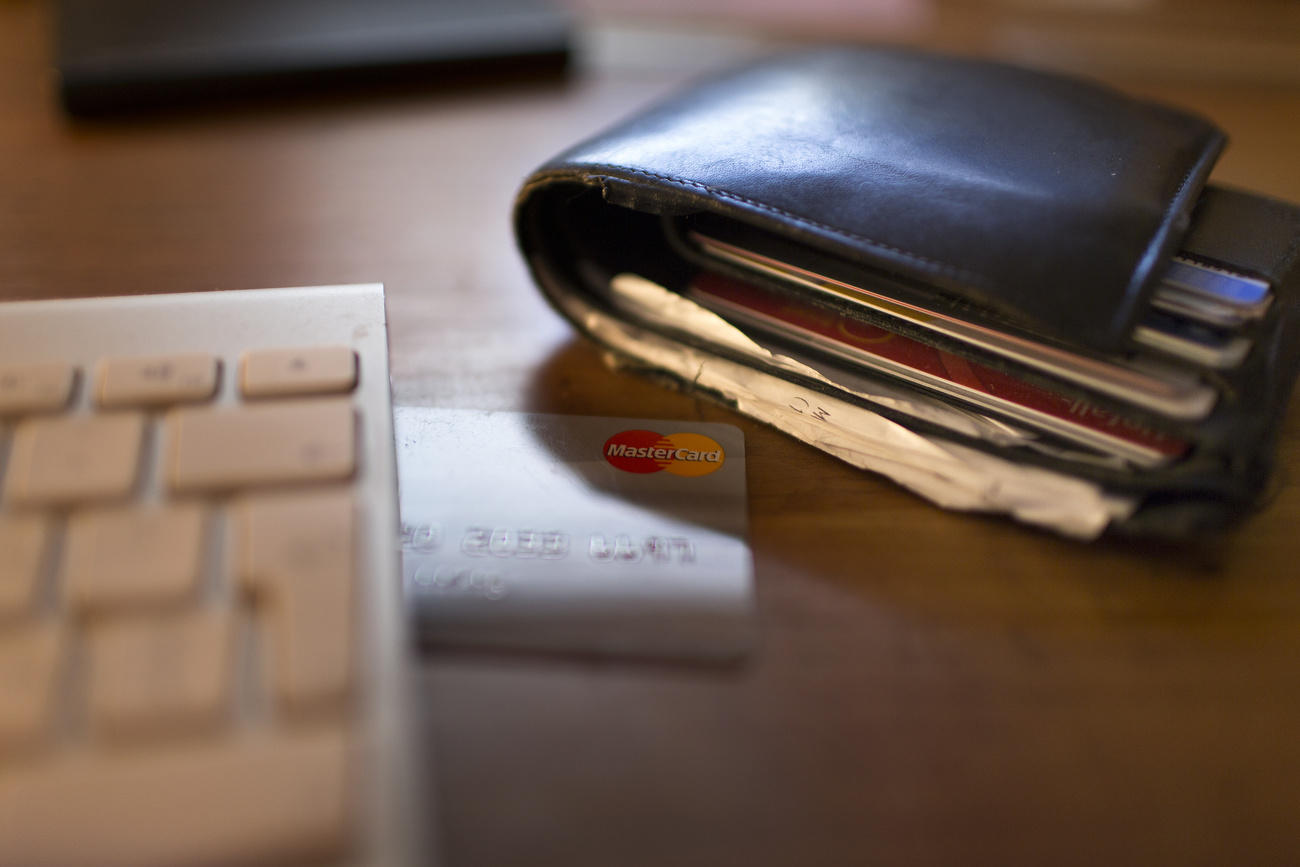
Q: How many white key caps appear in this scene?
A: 11